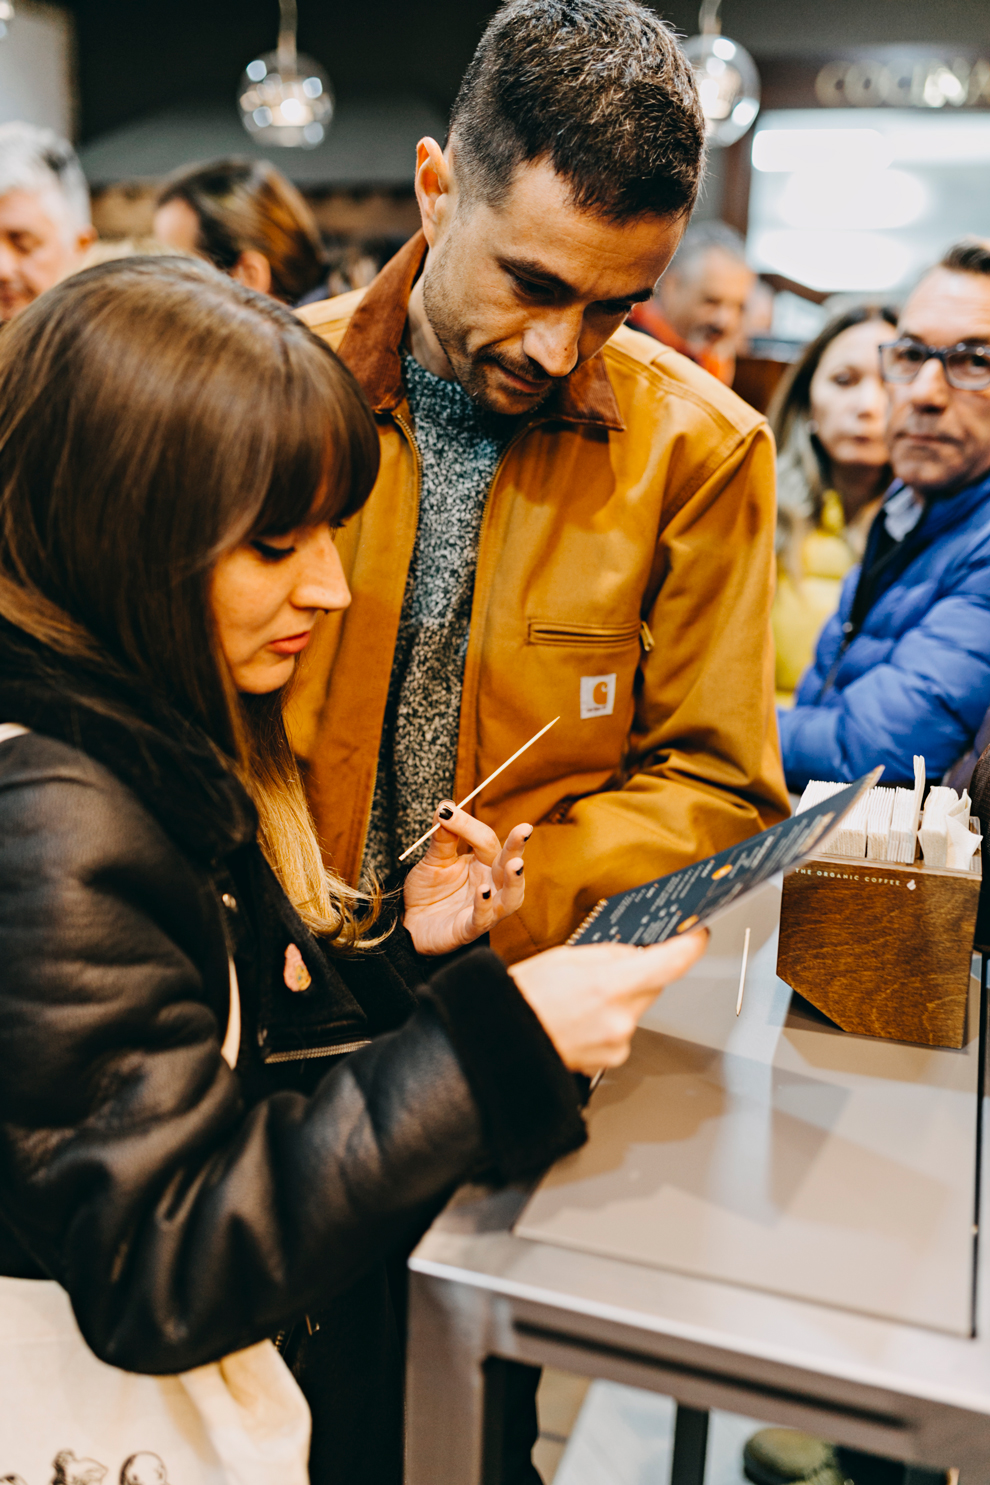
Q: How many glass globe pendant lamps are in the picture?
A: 2